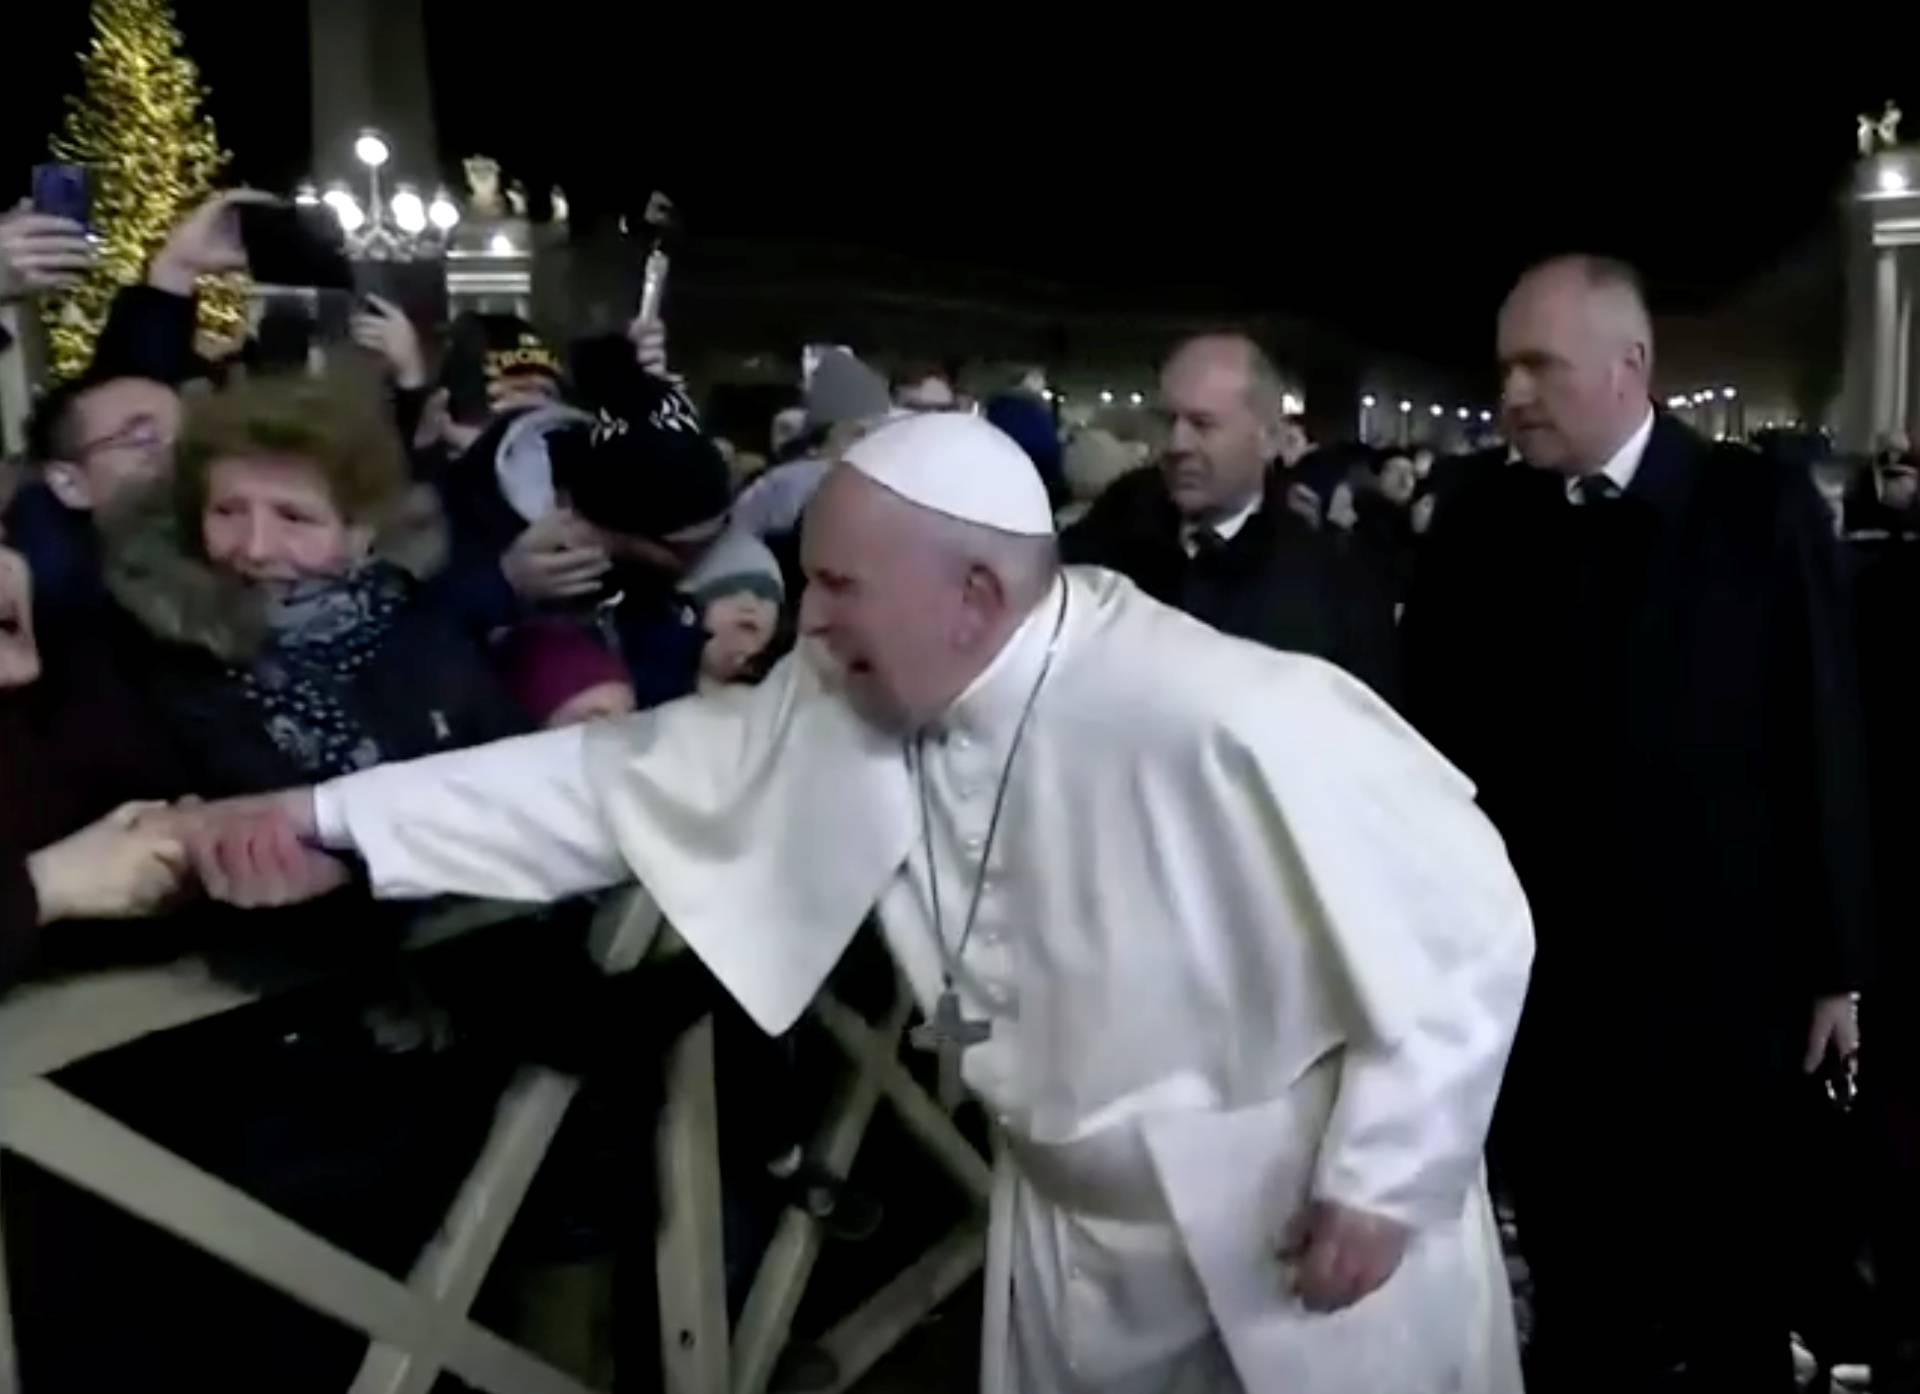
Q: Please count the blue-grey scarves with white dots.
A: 1